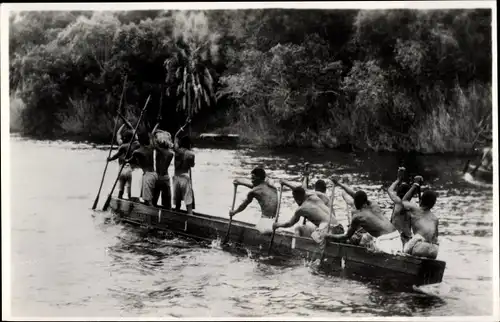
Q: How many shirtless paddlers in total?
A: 10